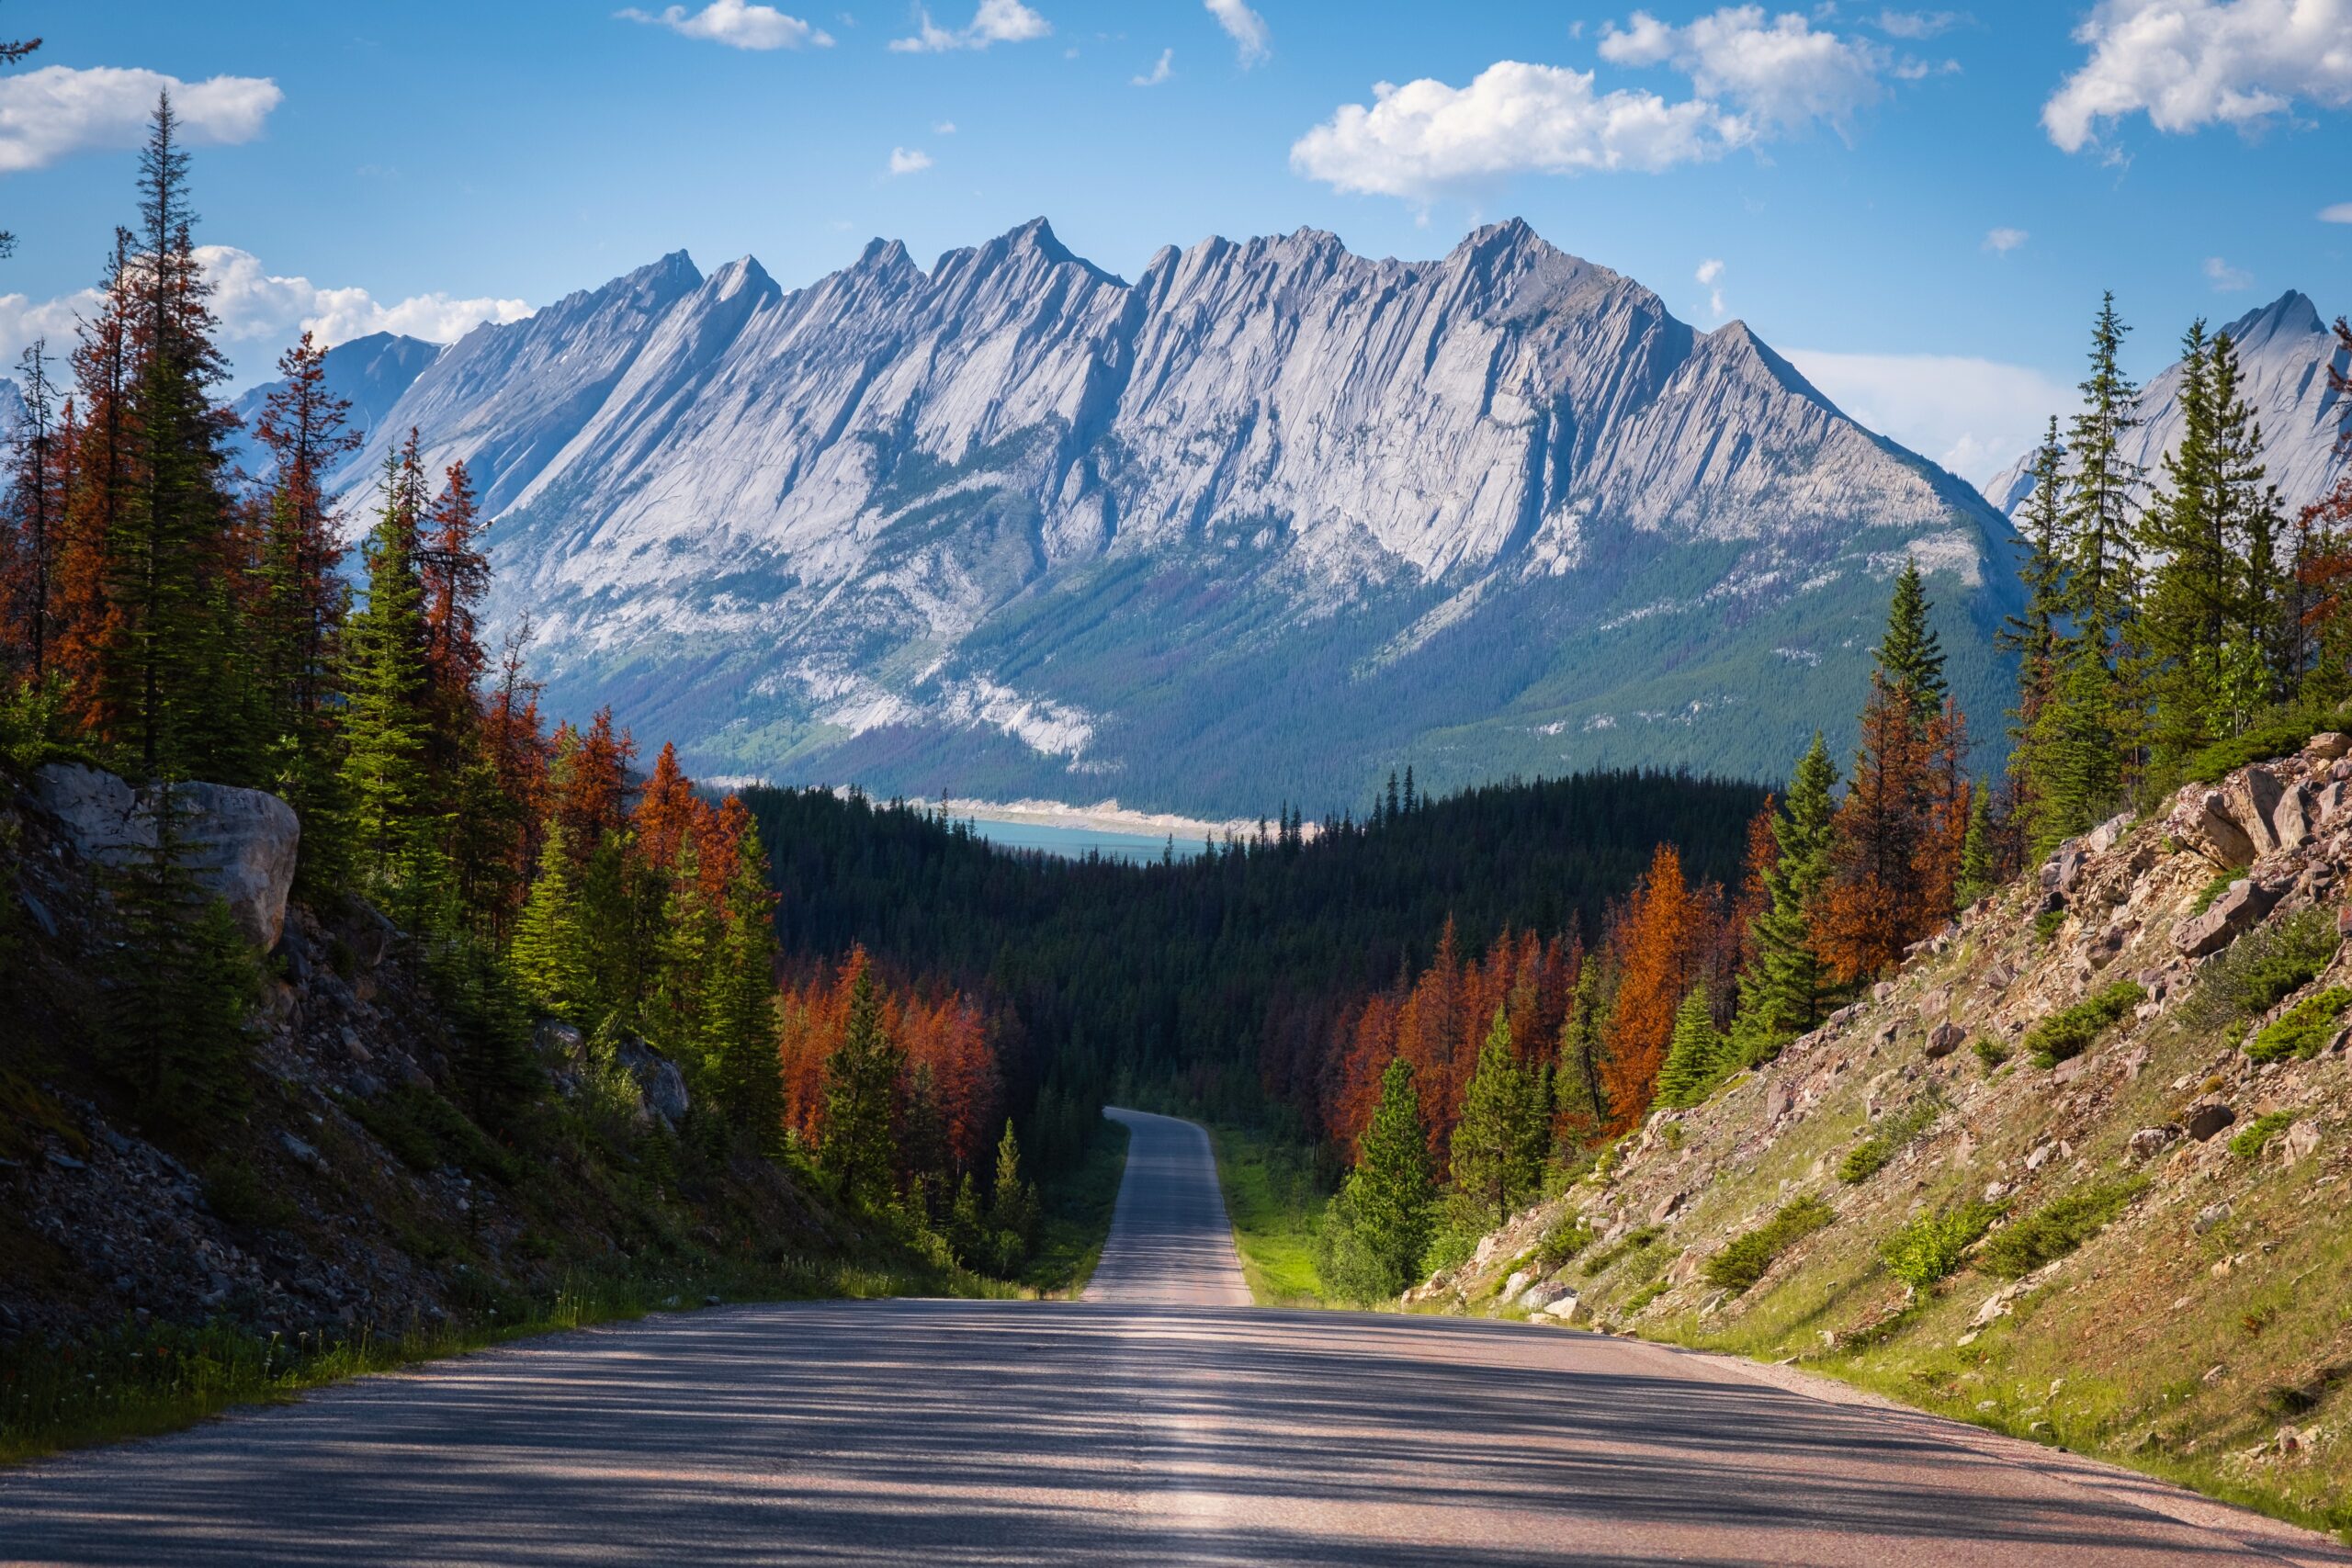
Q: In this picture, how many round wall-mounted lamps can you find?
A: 0